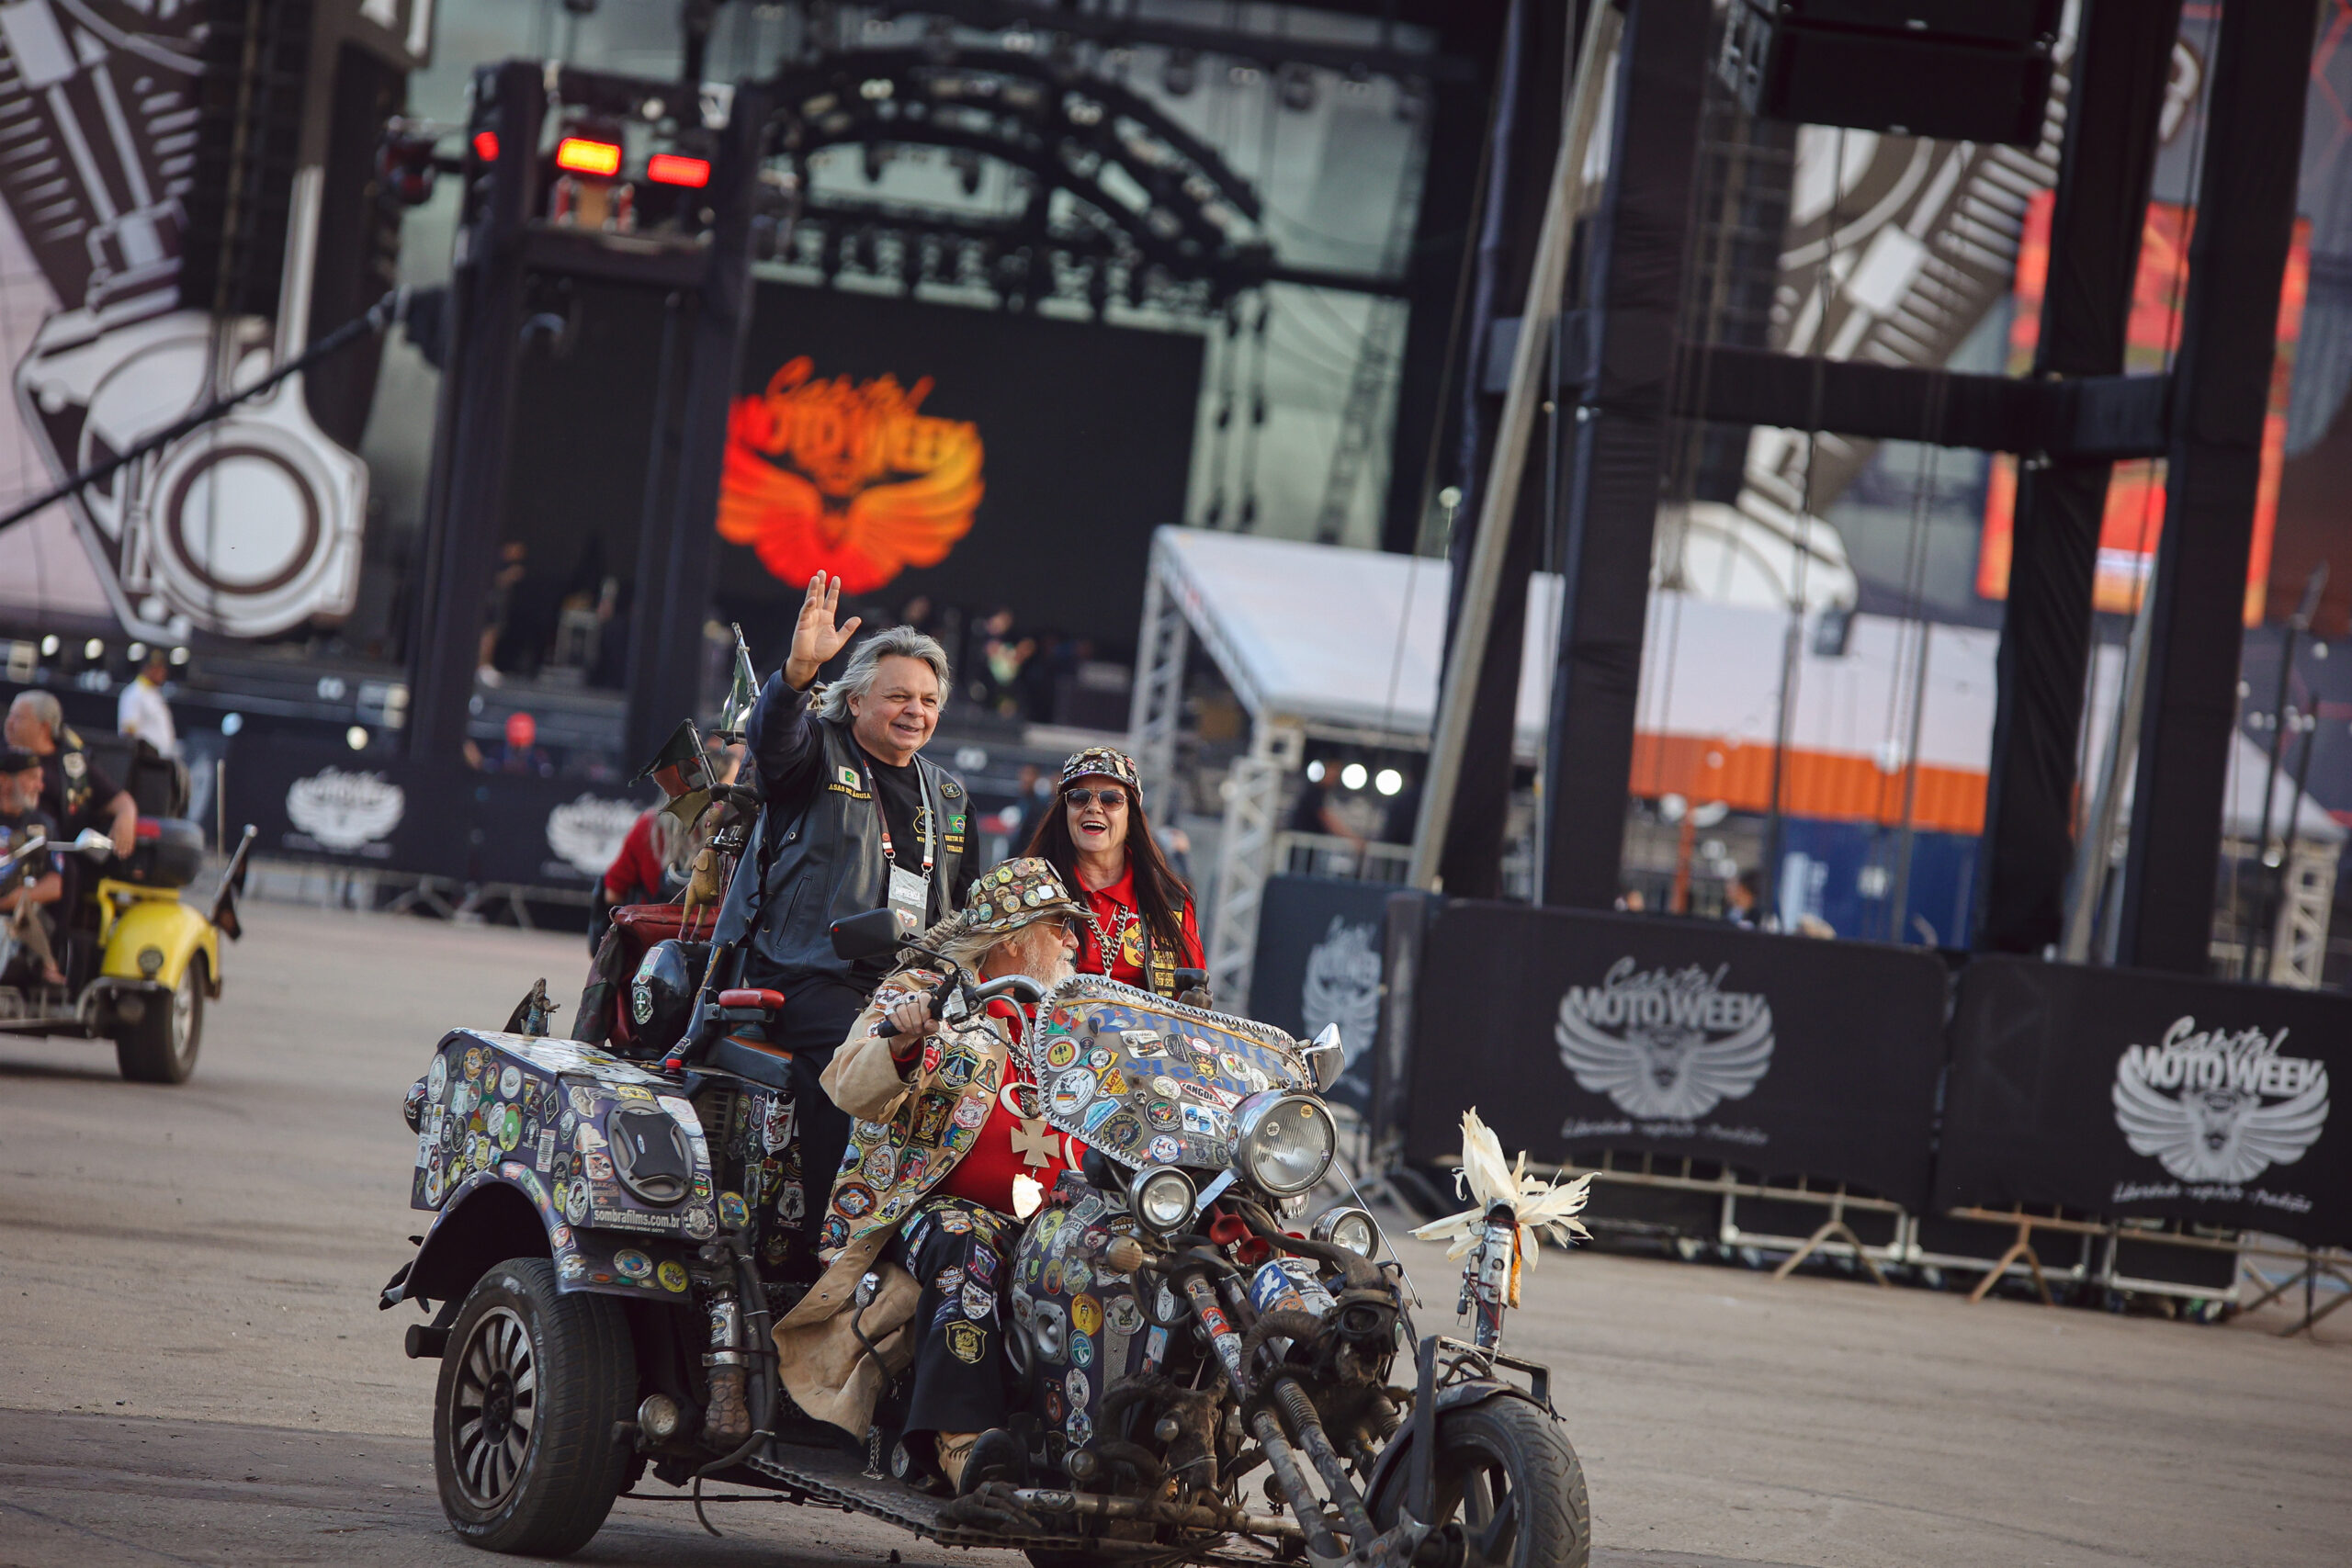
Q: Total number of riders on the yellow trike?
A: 2